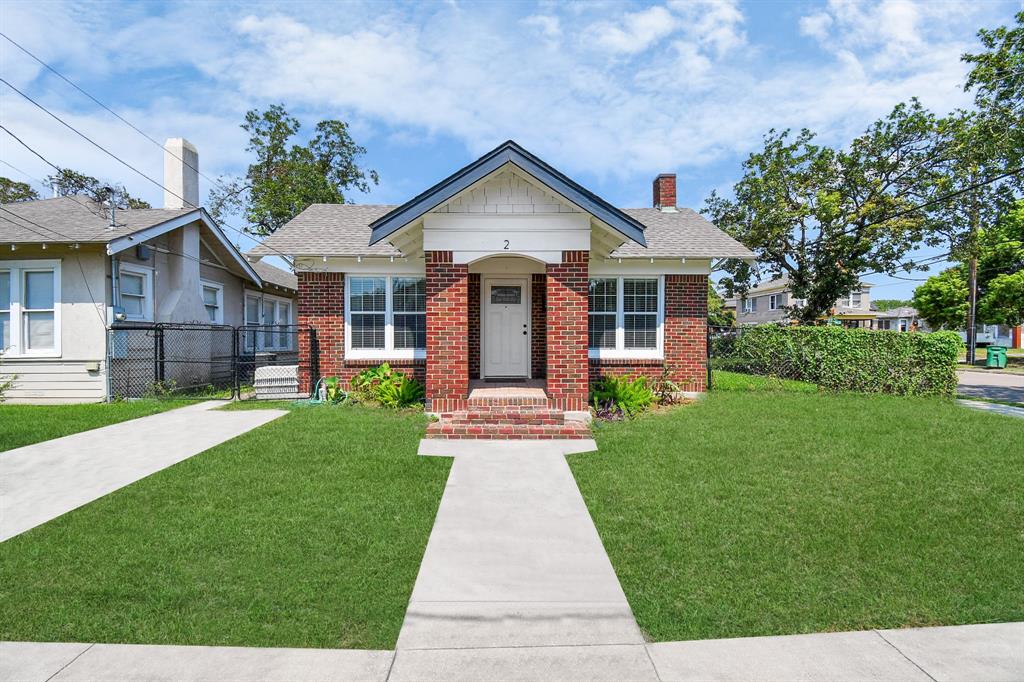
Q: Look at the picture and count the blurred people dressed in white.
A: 0